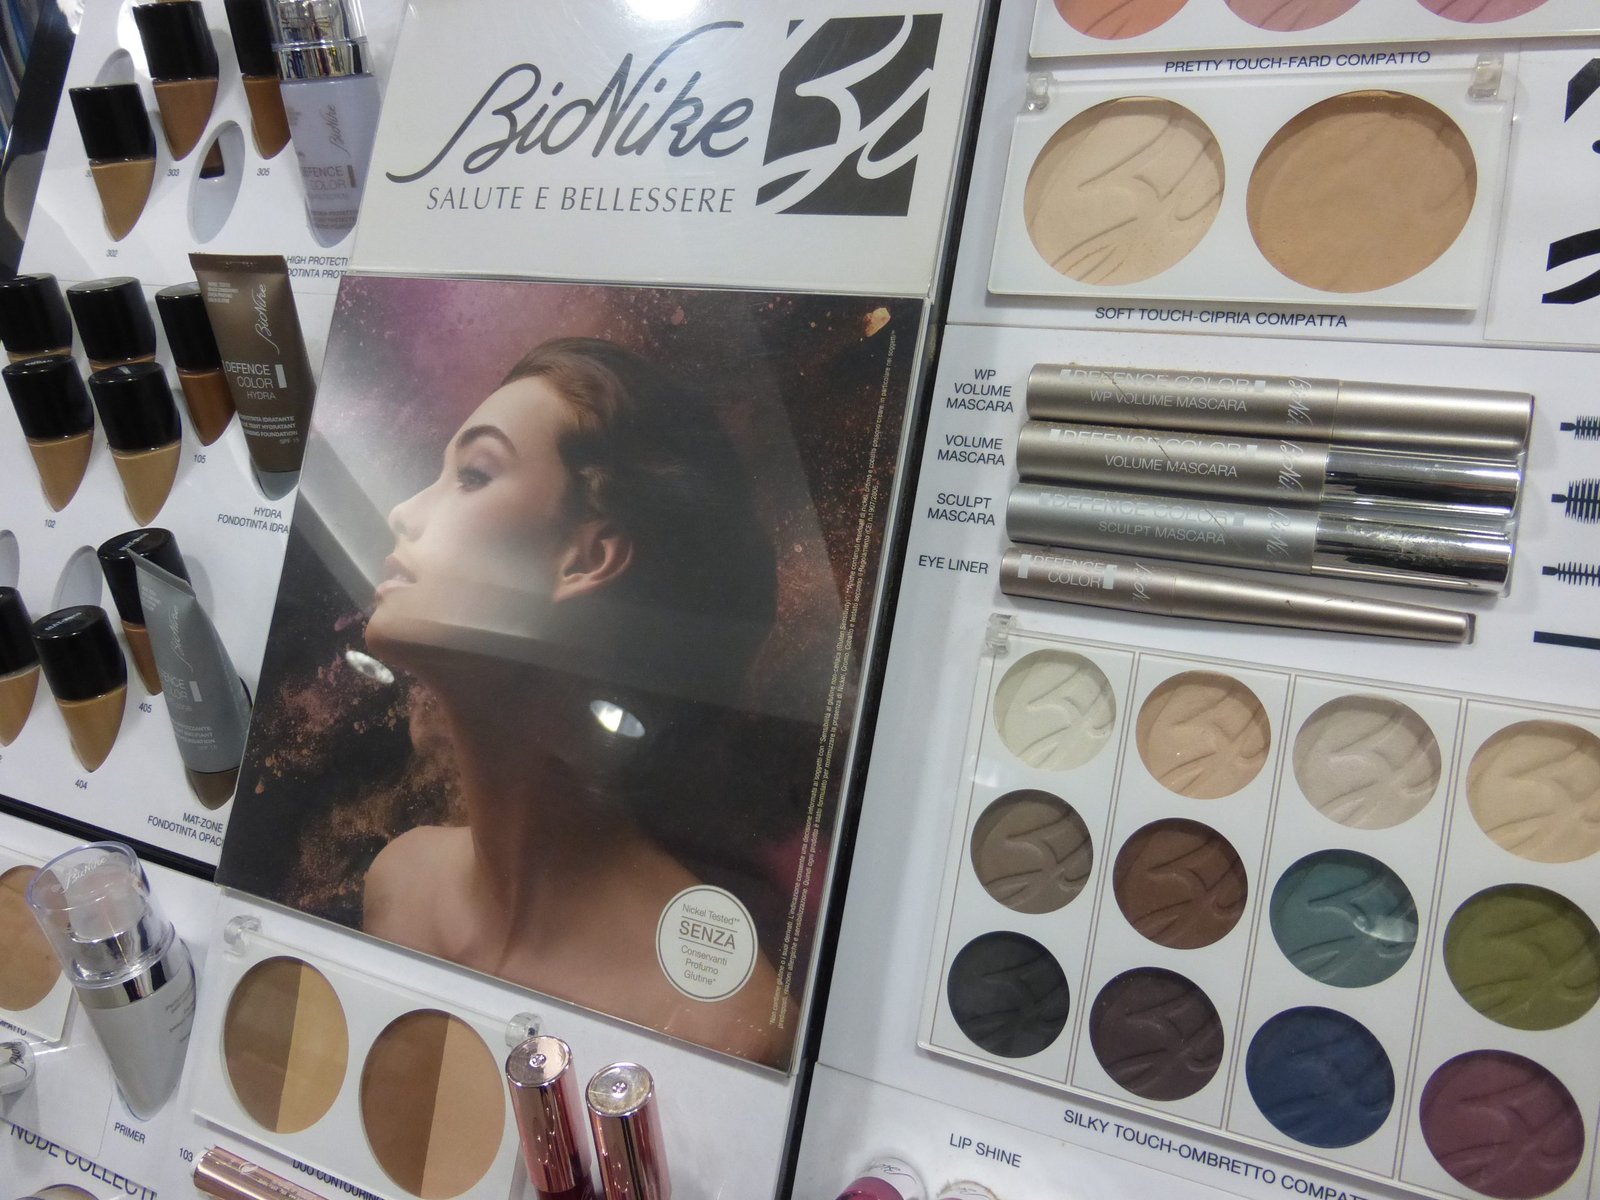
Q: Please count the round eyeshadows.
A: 12